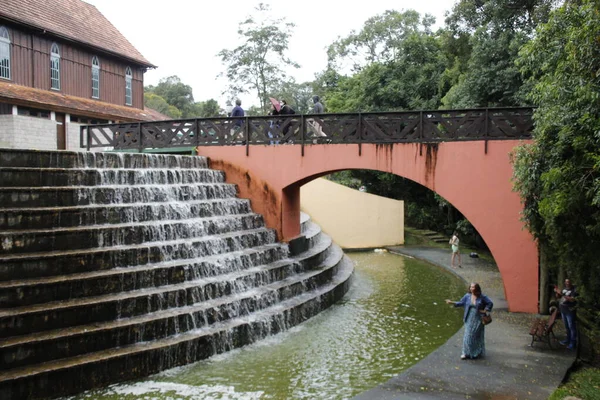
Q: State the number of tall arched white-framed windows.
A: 4